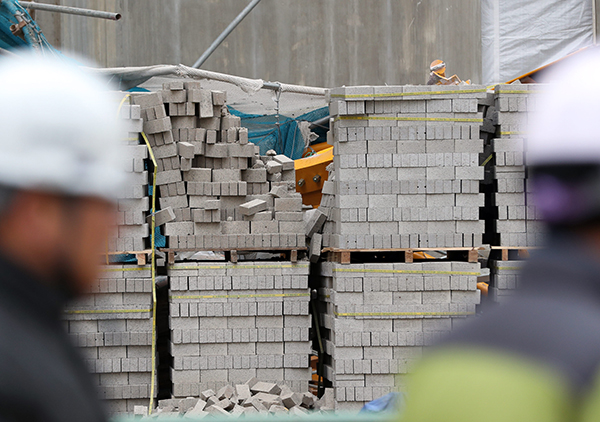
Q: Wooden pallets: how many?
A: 4